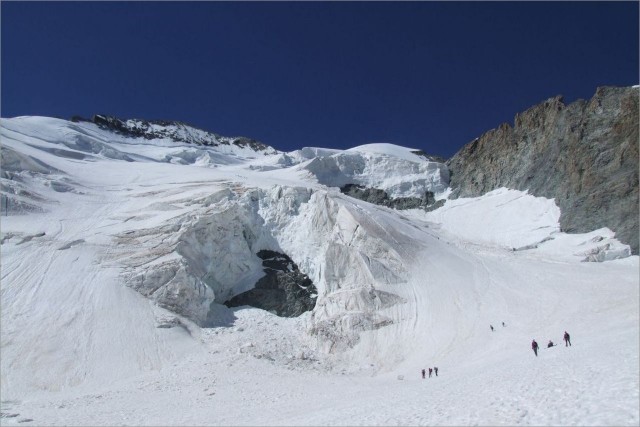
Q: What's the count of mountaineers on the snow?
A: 8